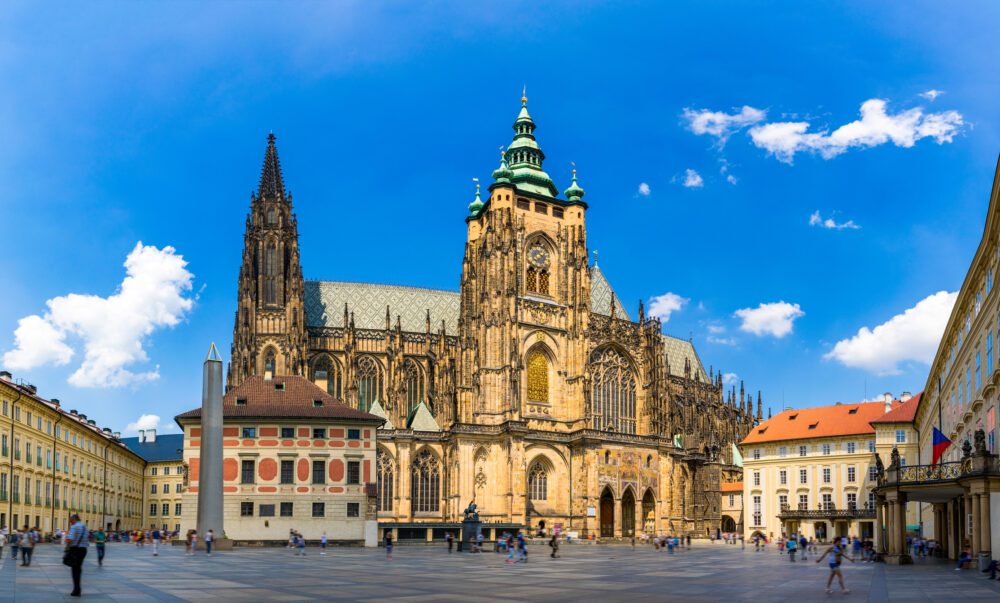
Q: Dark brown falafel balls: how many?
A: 0